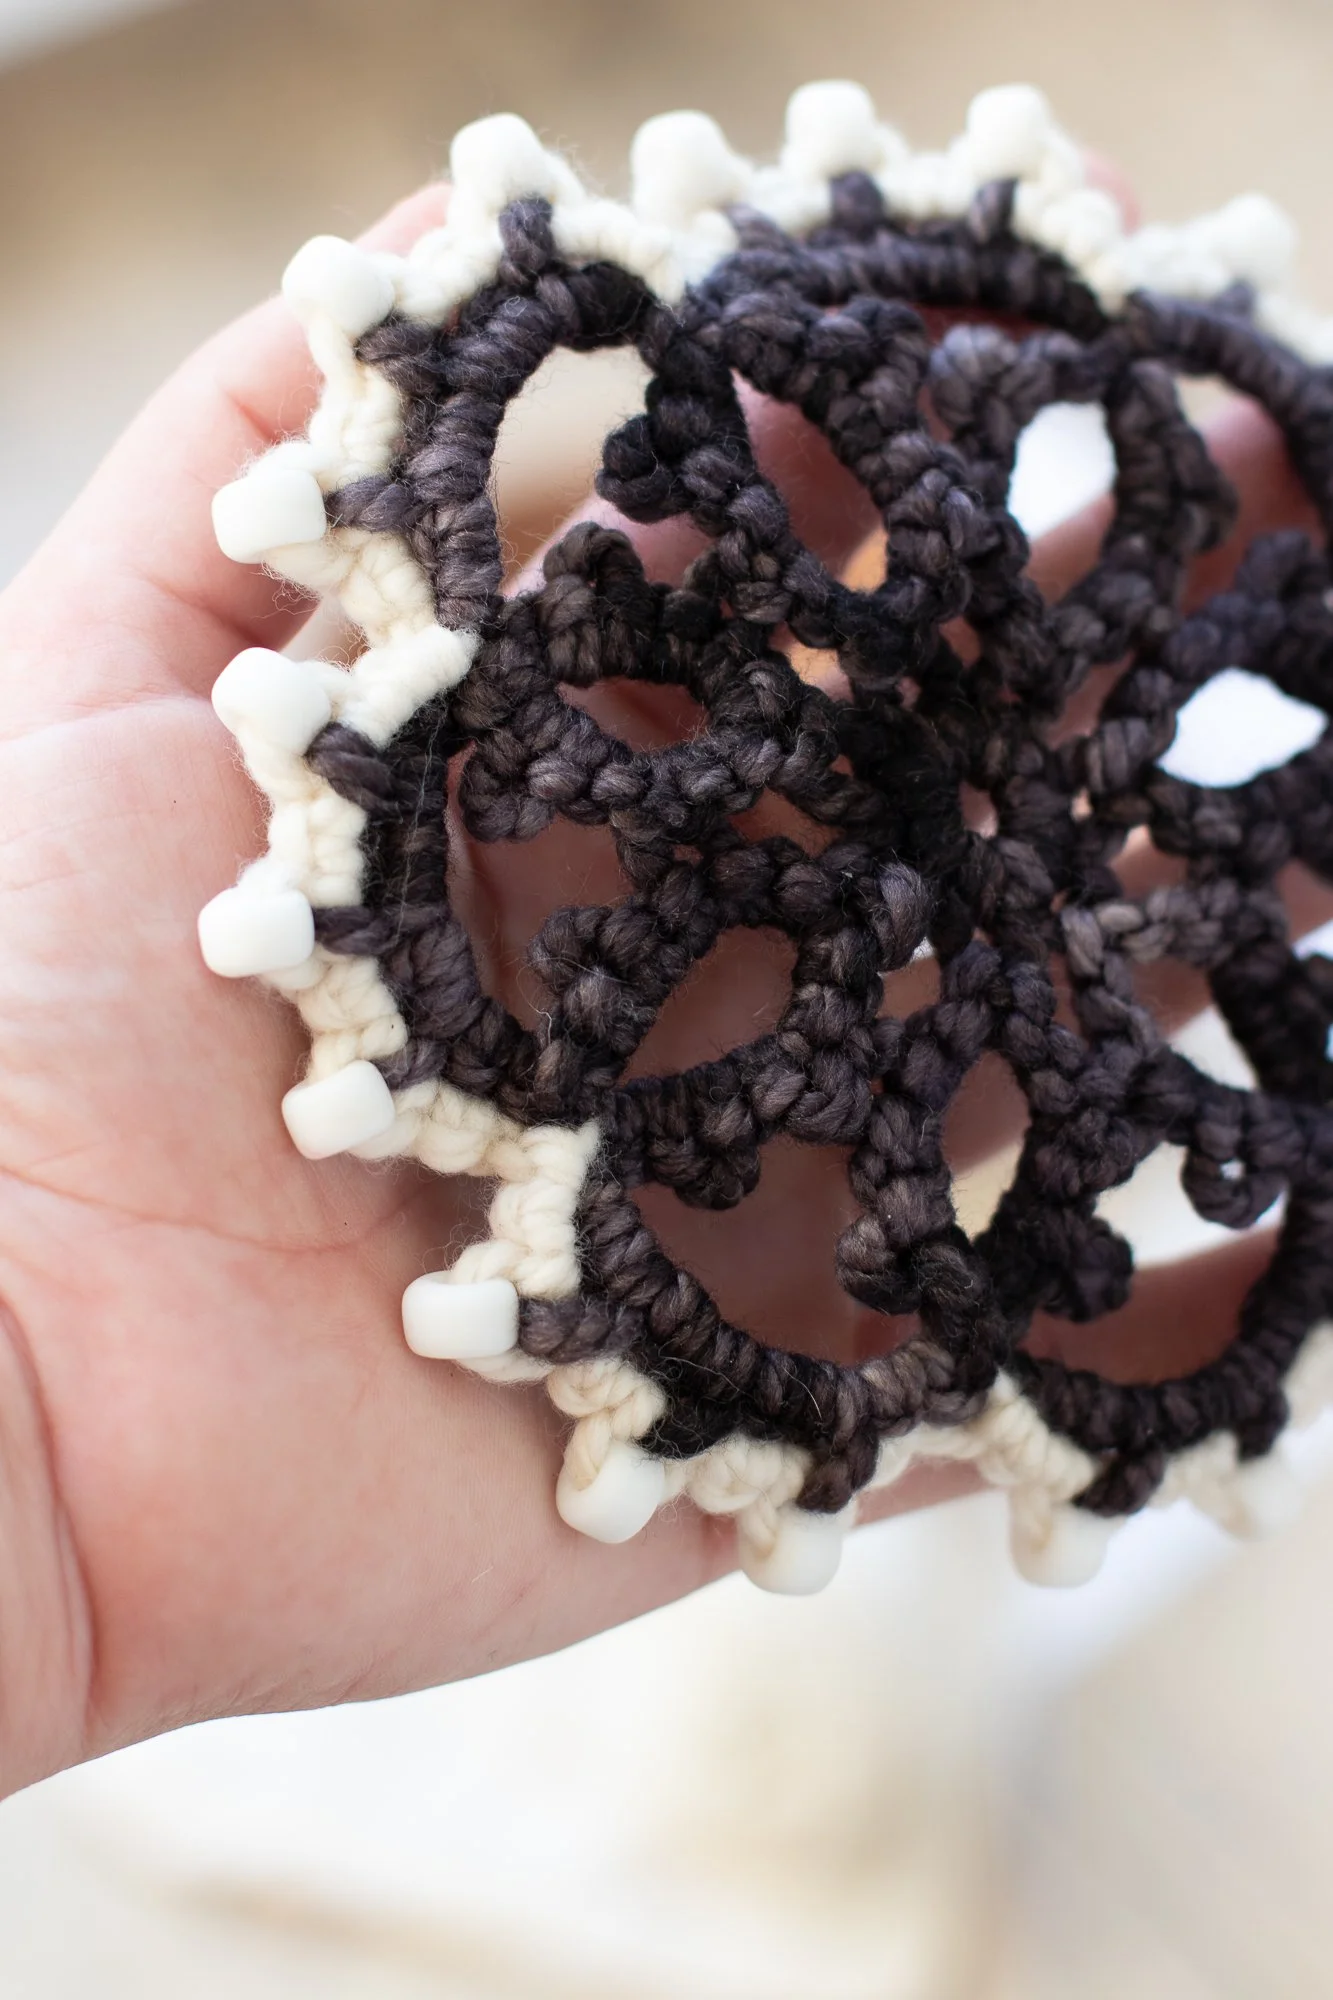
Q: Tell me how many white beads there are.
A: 15